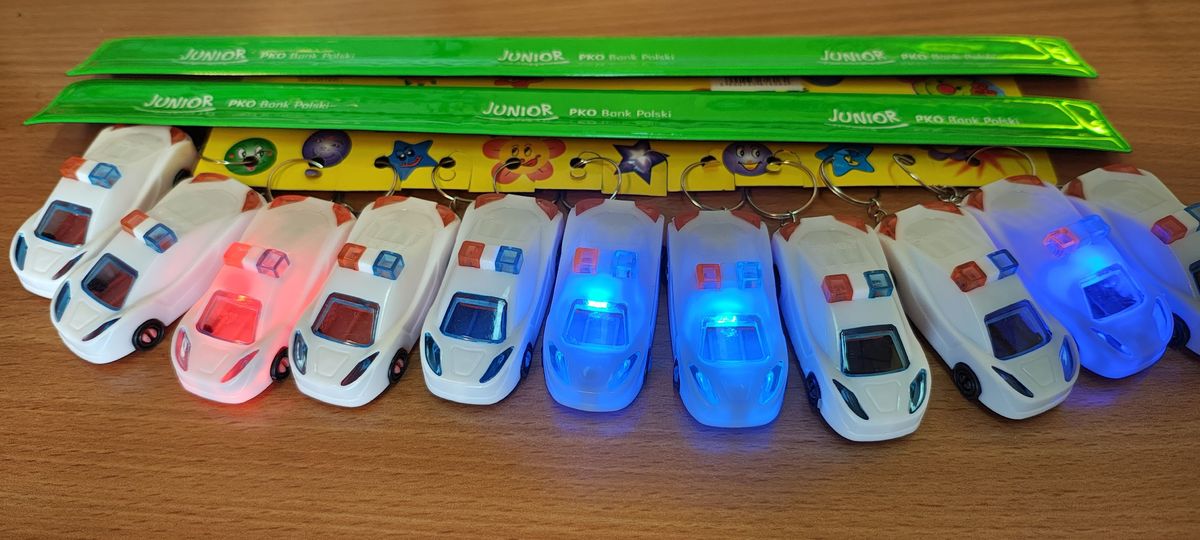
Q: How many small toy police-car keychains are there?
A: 11